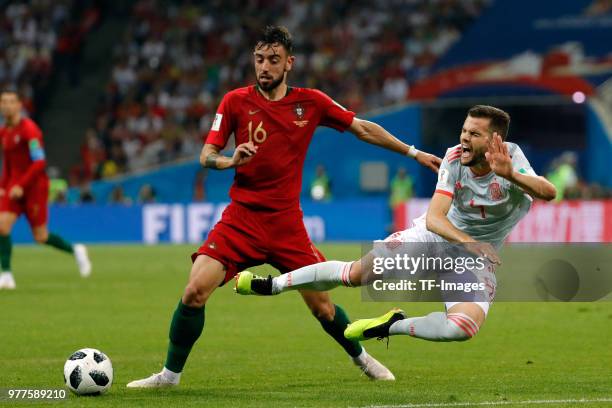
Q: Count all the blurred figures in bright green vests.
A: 4